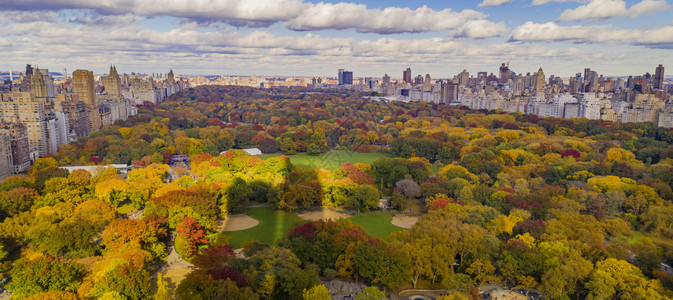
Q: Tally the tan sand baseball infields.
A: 3